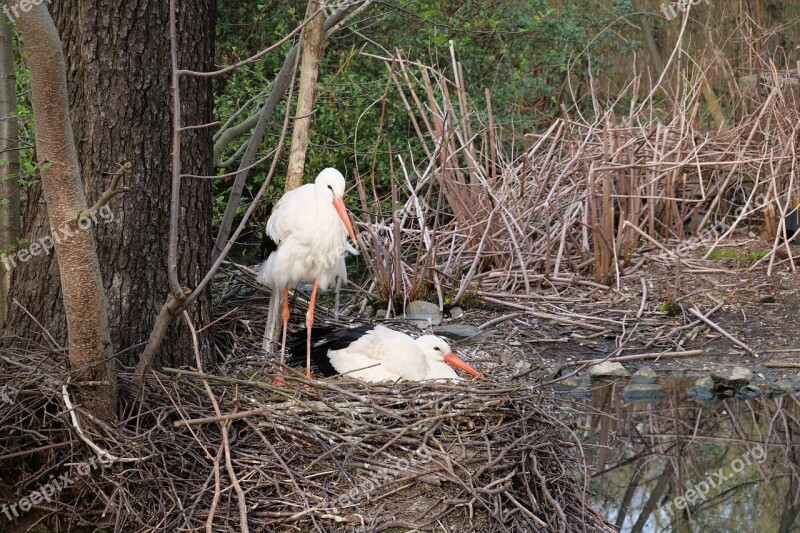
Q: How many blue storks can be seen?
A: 0